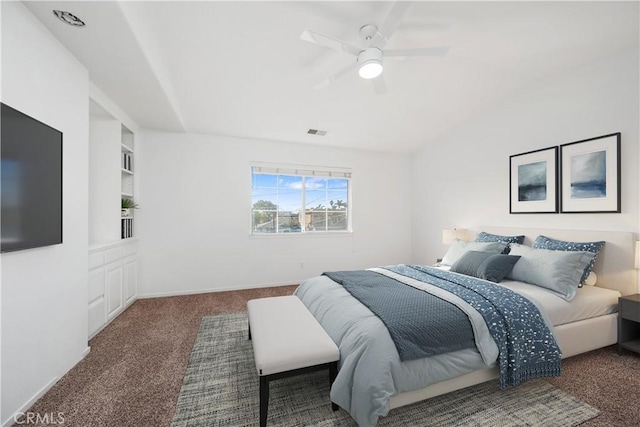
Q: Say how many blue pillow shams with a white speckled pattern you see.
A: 2